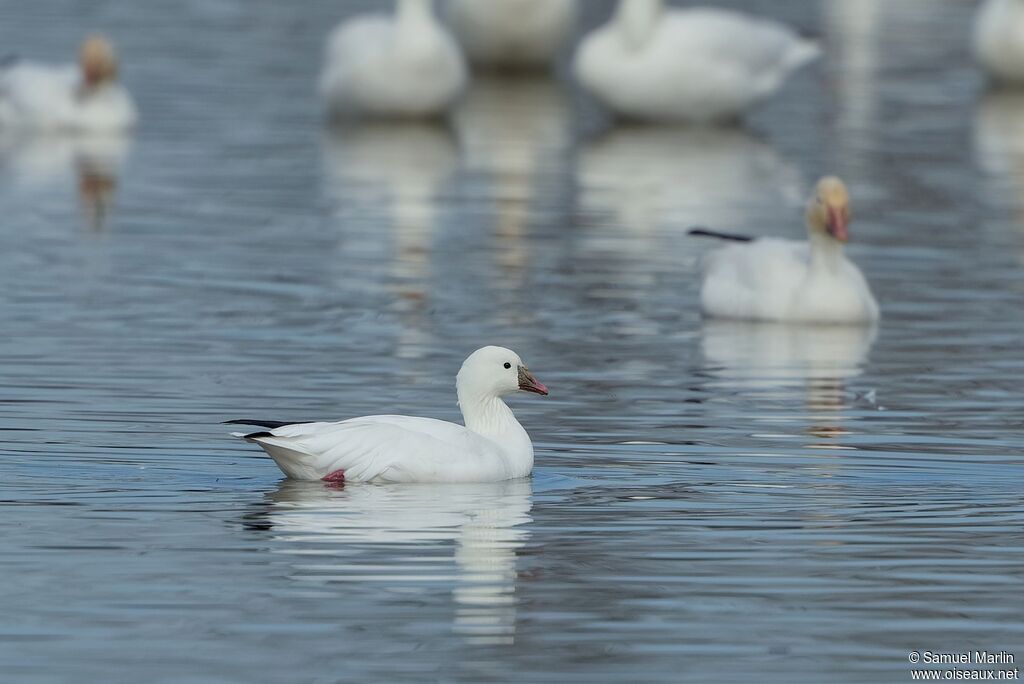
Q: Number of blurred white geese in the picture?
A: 6